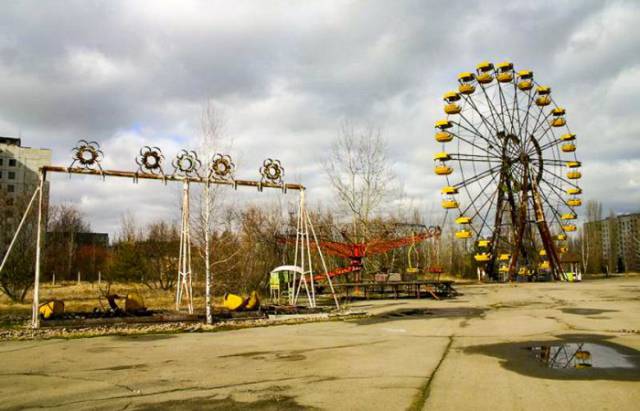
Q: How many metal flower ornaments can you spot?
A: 5